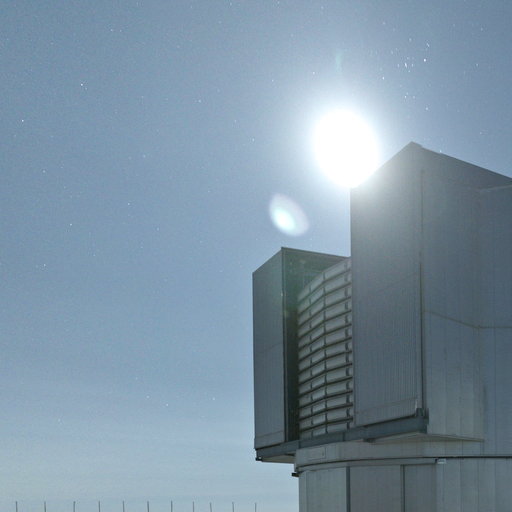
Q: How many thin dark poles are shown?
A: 11